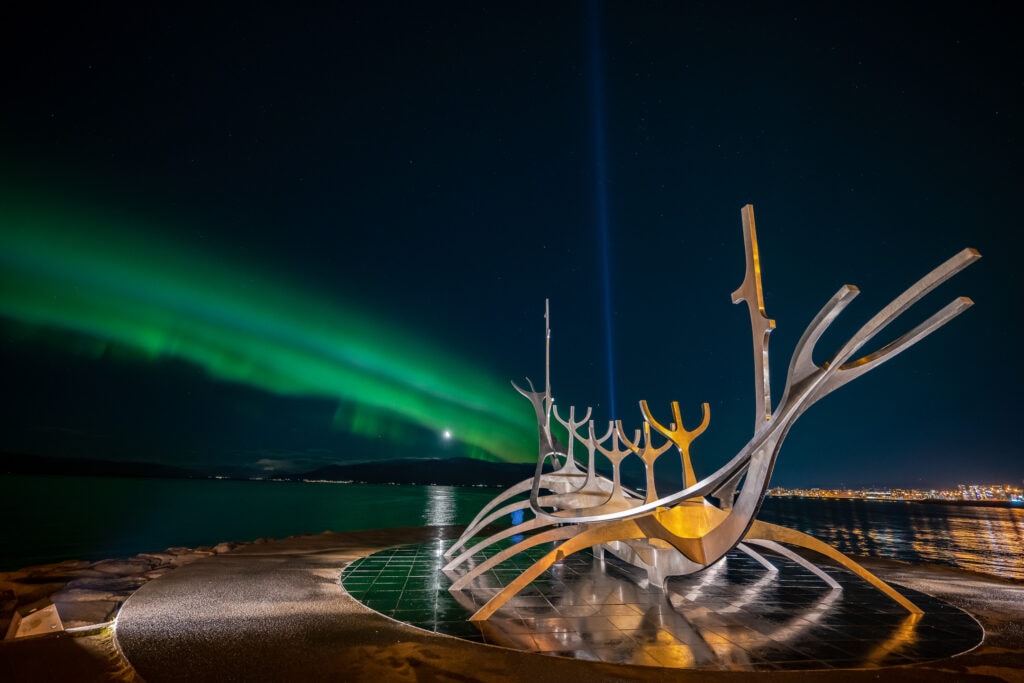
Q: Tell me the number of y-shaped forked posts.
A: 5